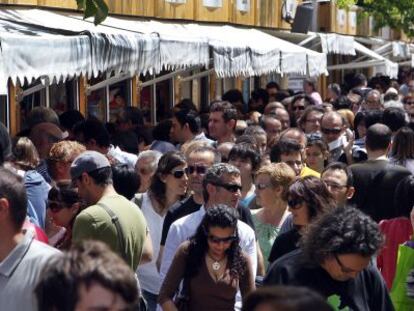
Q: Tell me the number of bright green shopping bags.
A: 1